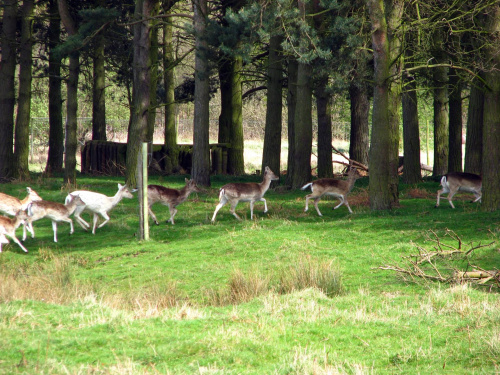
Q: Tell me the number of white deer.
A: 1